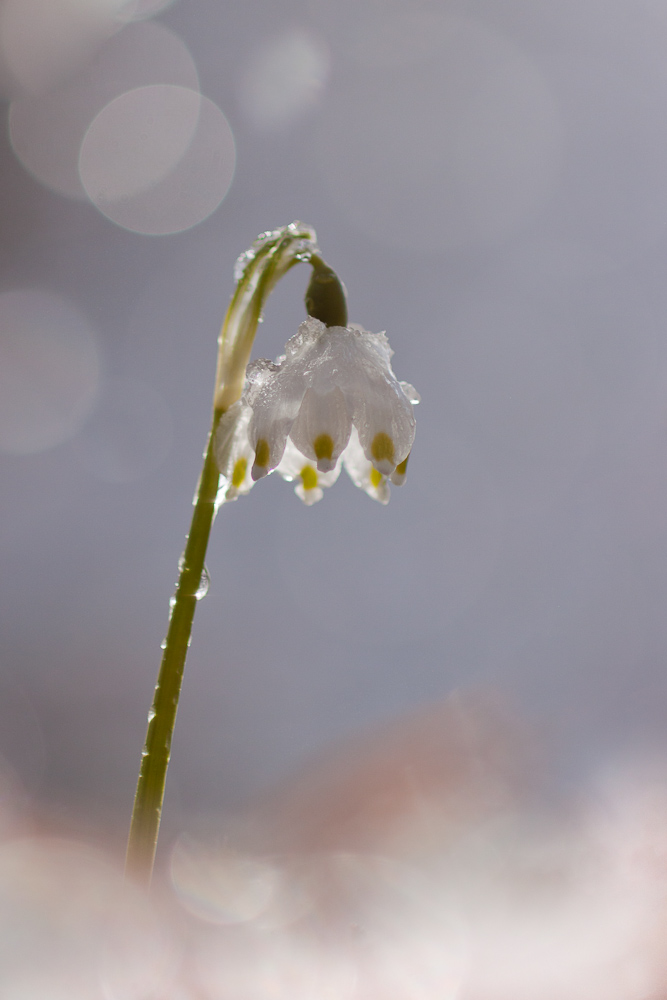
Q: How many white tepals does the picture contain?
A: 7